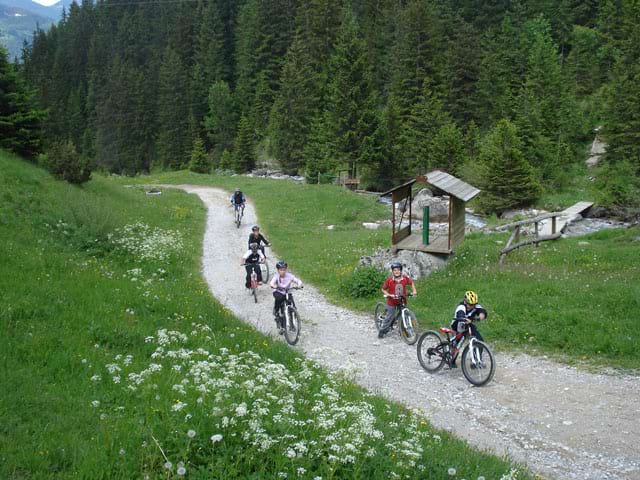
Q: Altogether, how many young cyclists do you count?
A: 6